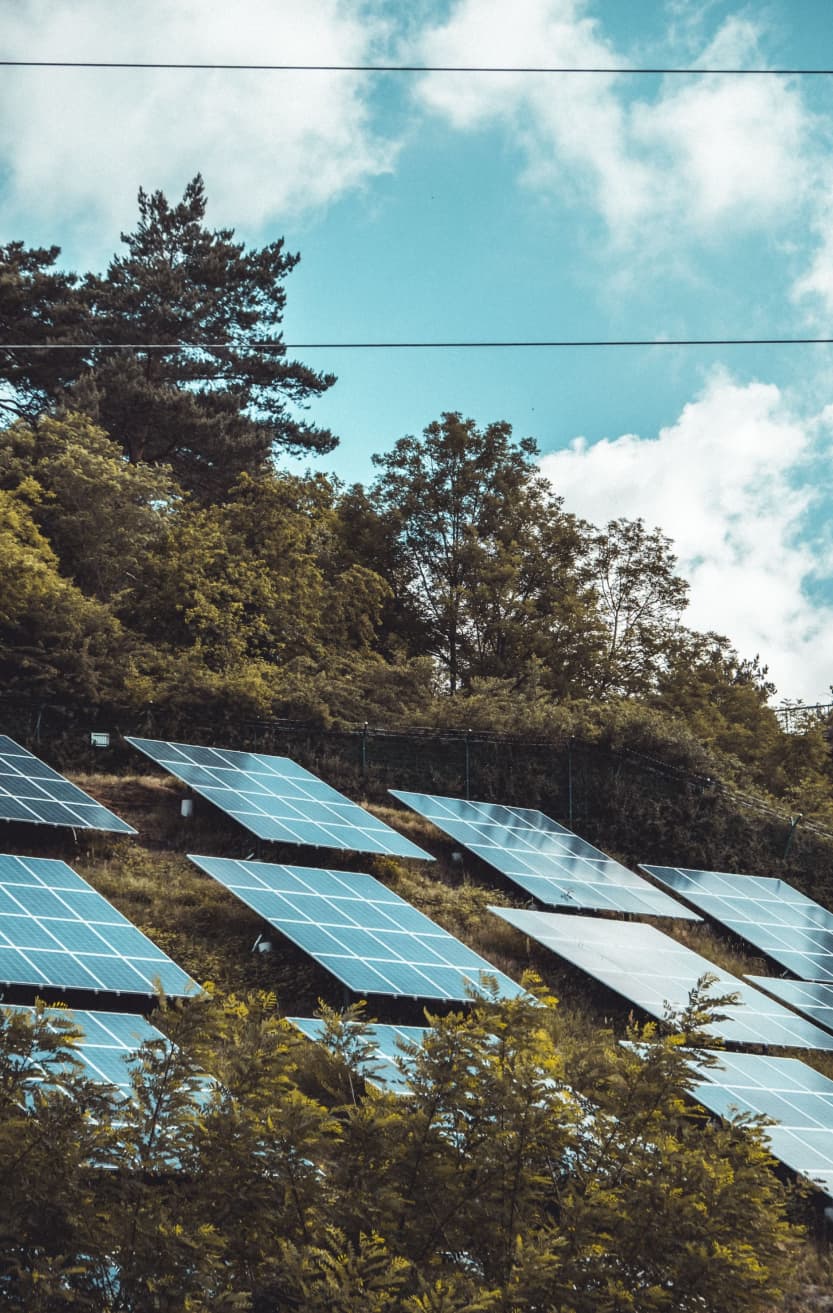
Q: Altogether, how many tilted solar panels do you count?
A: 11